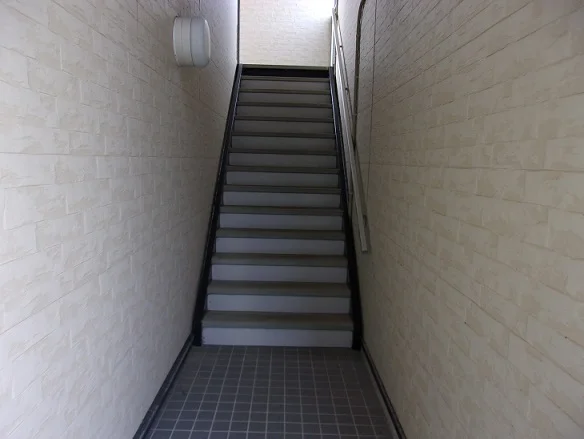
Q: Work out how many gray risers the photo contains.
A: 13